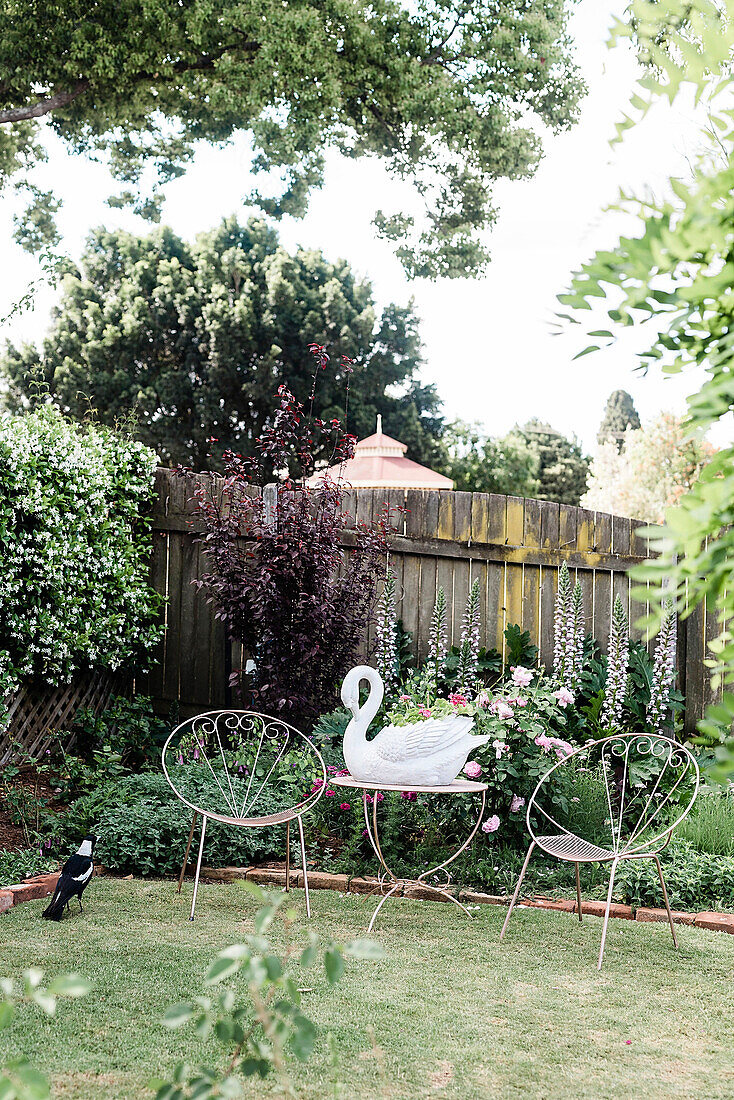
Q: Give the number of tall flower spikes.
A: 7